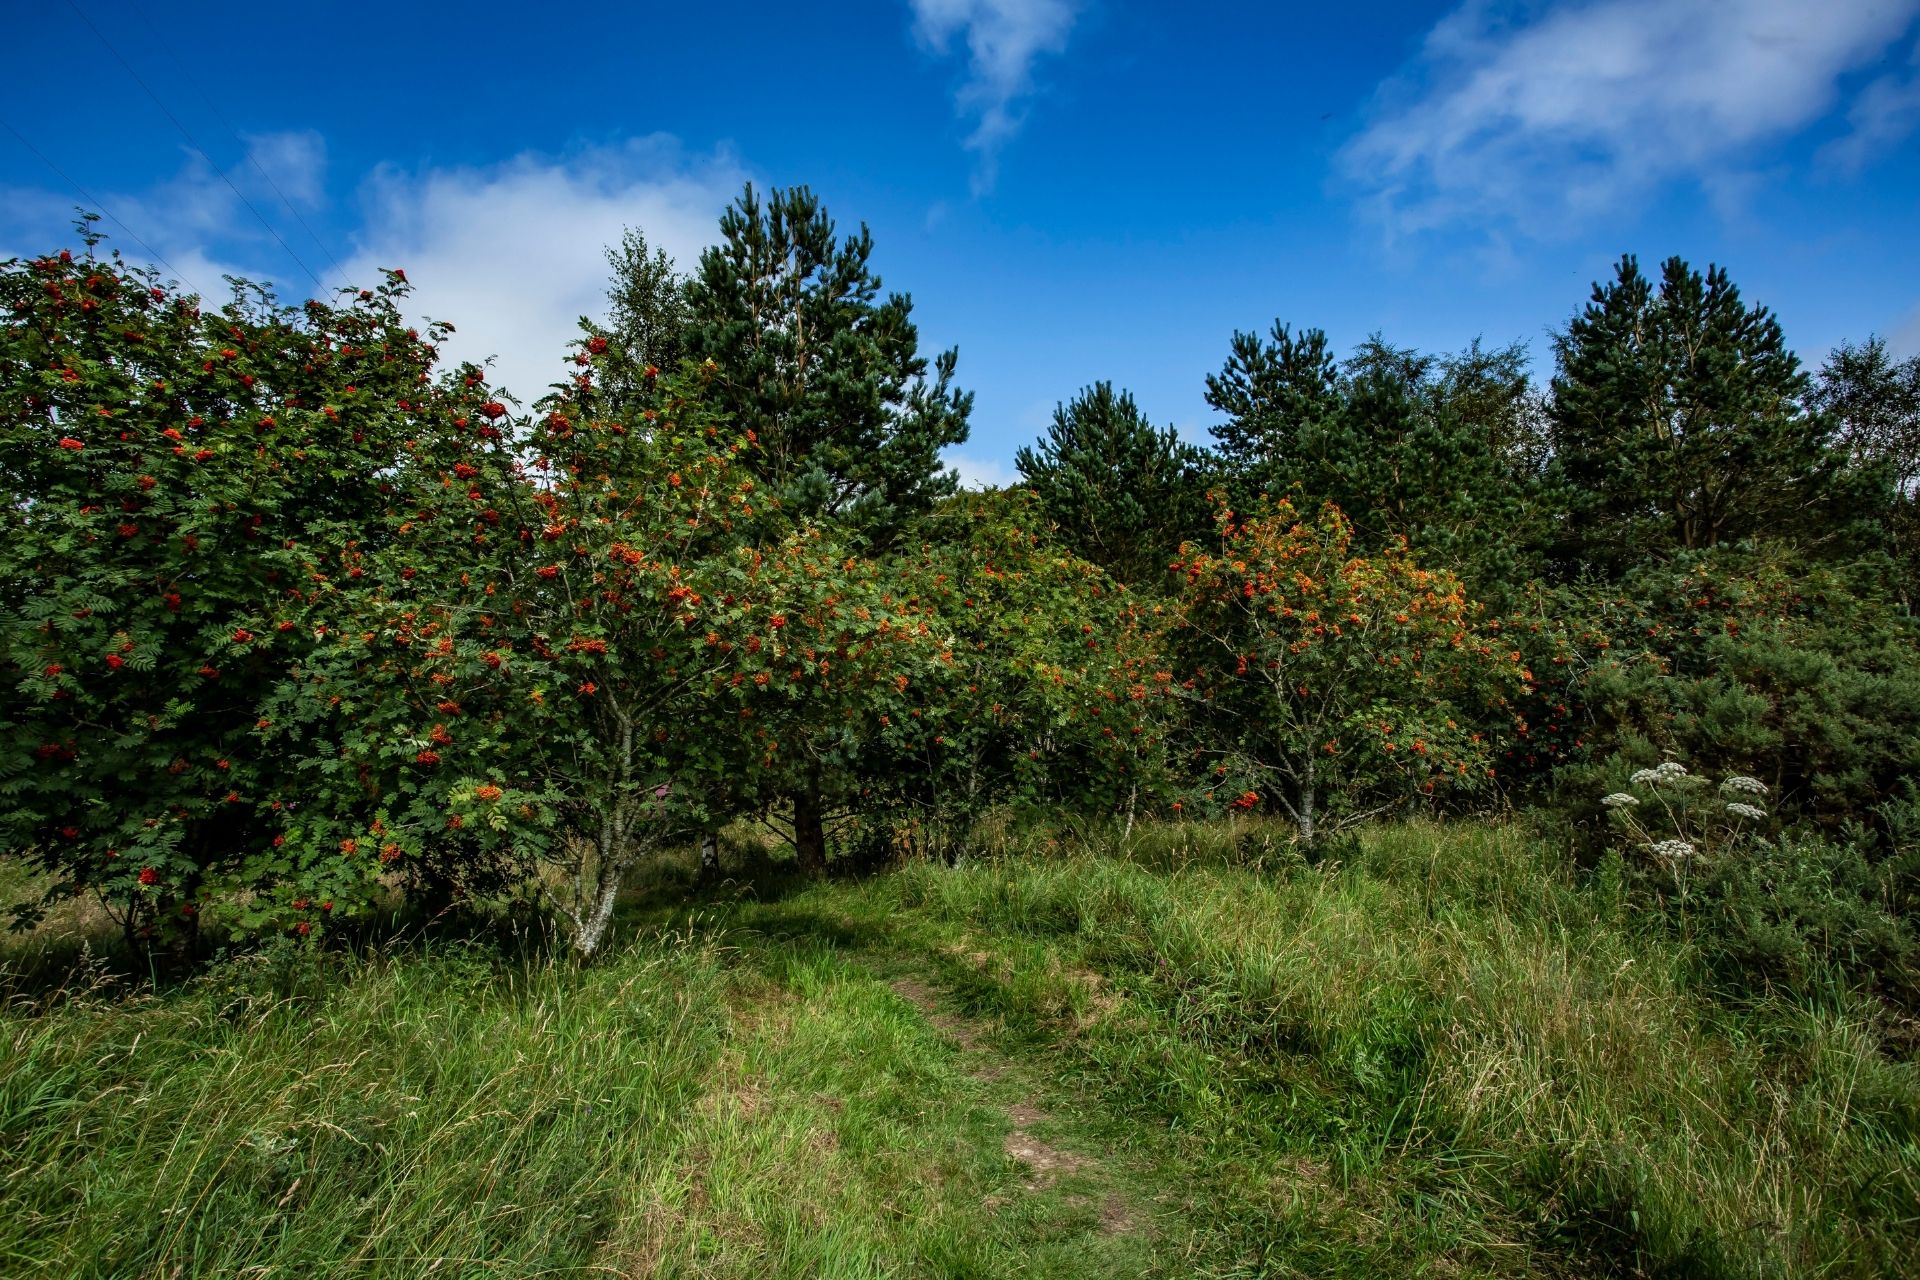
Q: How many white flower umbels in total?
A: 6